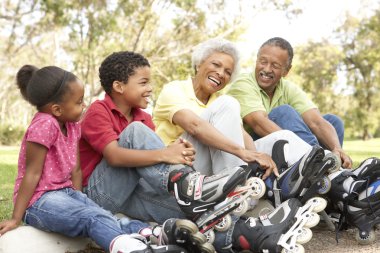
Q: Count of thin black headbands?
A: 1